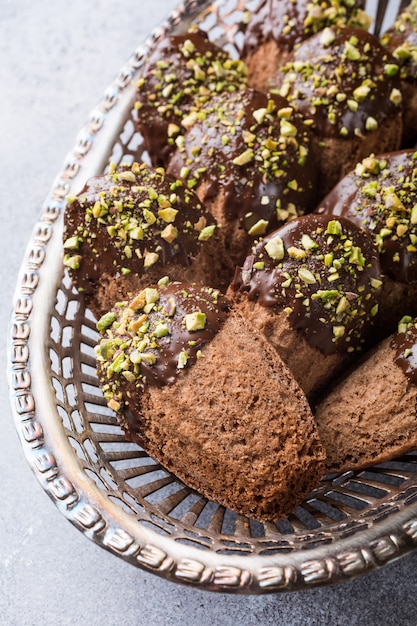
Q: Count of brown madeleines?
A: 10